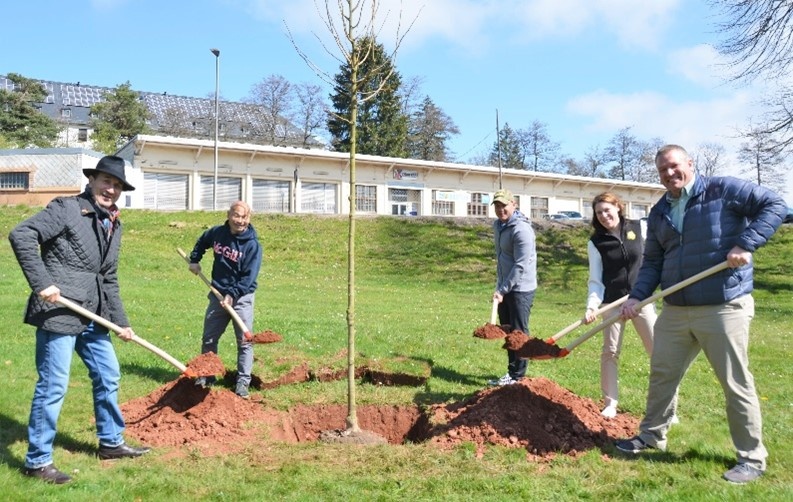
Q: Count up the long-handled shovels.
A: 5